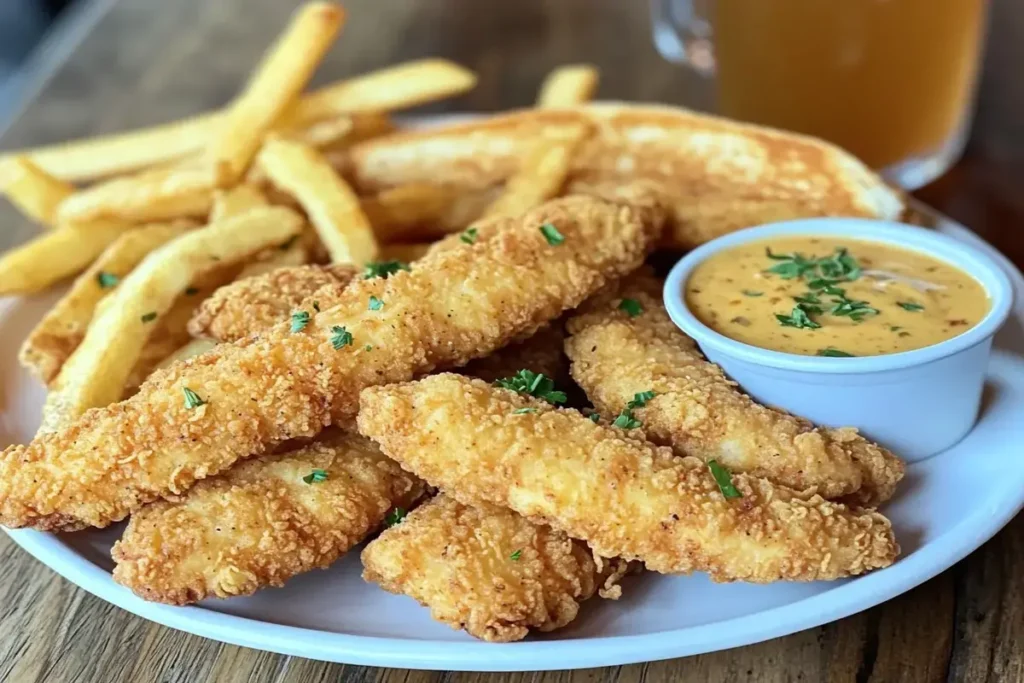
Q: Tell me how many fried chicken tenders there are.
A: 6